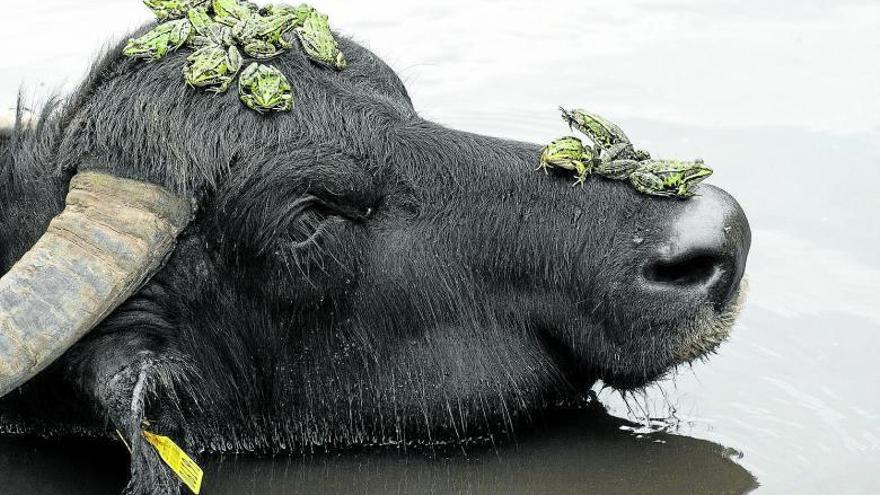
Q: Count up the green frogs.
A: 12